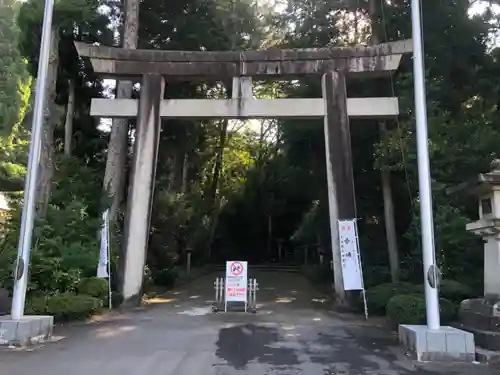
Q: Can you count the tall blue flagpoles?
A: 0